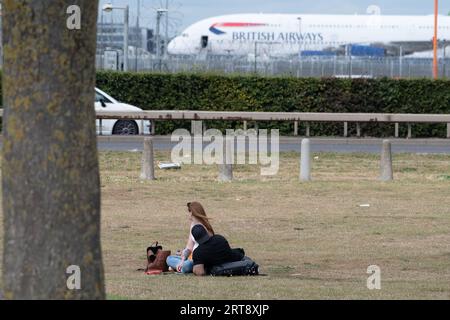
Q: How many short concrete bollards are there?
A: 4